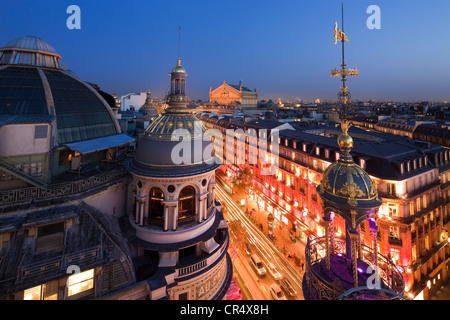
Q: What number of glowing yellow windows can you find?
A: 2